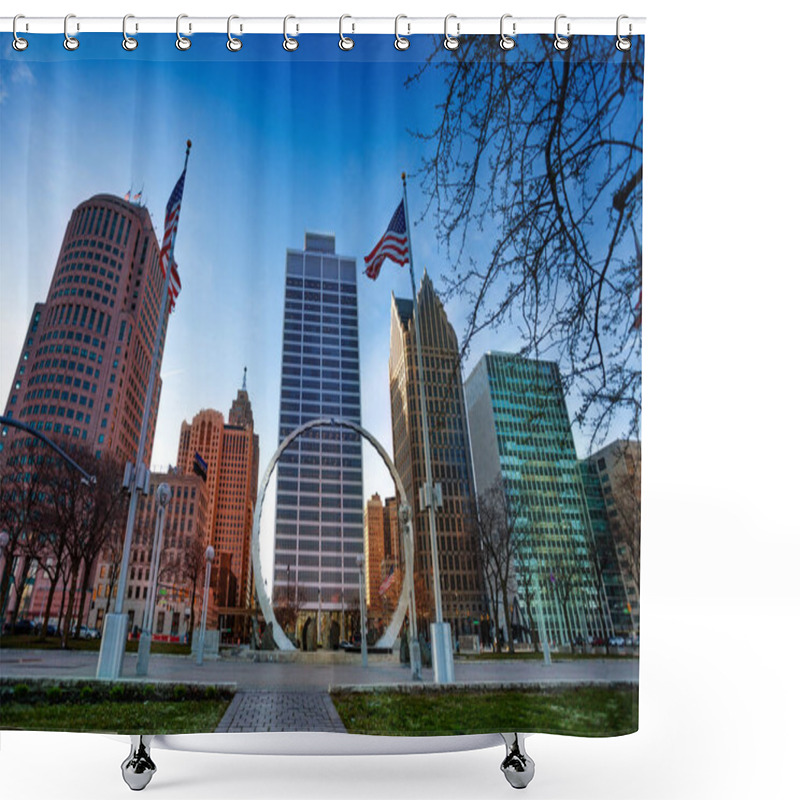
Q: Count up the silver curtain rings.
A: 12